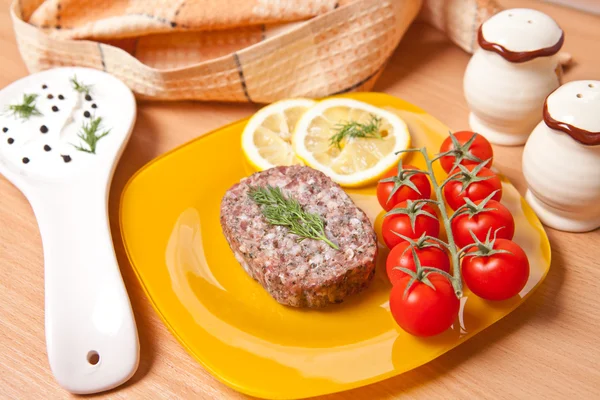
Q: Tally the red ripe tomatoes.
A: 8